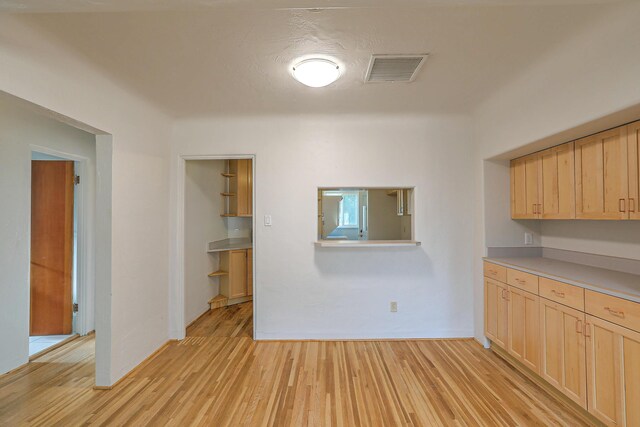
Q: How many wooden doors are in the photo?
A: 1